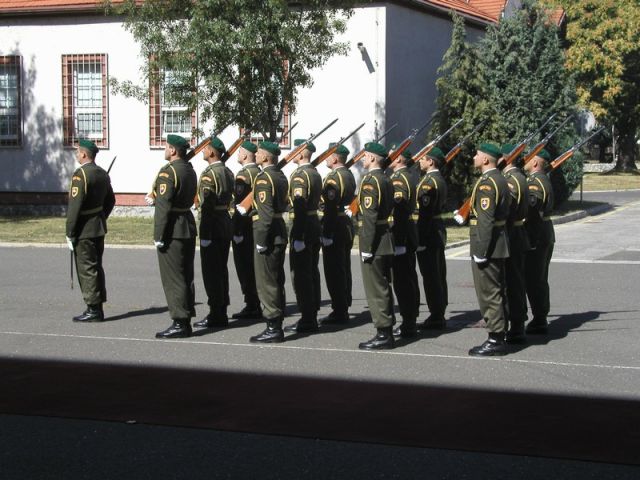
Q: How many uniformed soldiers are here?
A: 13